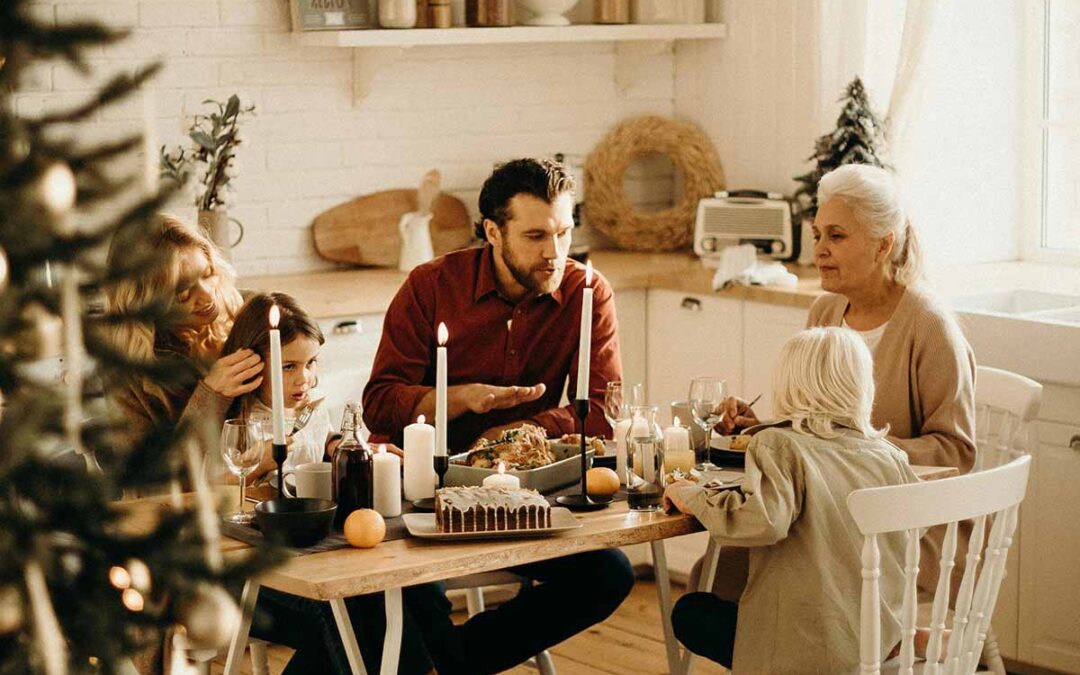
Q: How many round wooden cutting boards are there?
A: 1